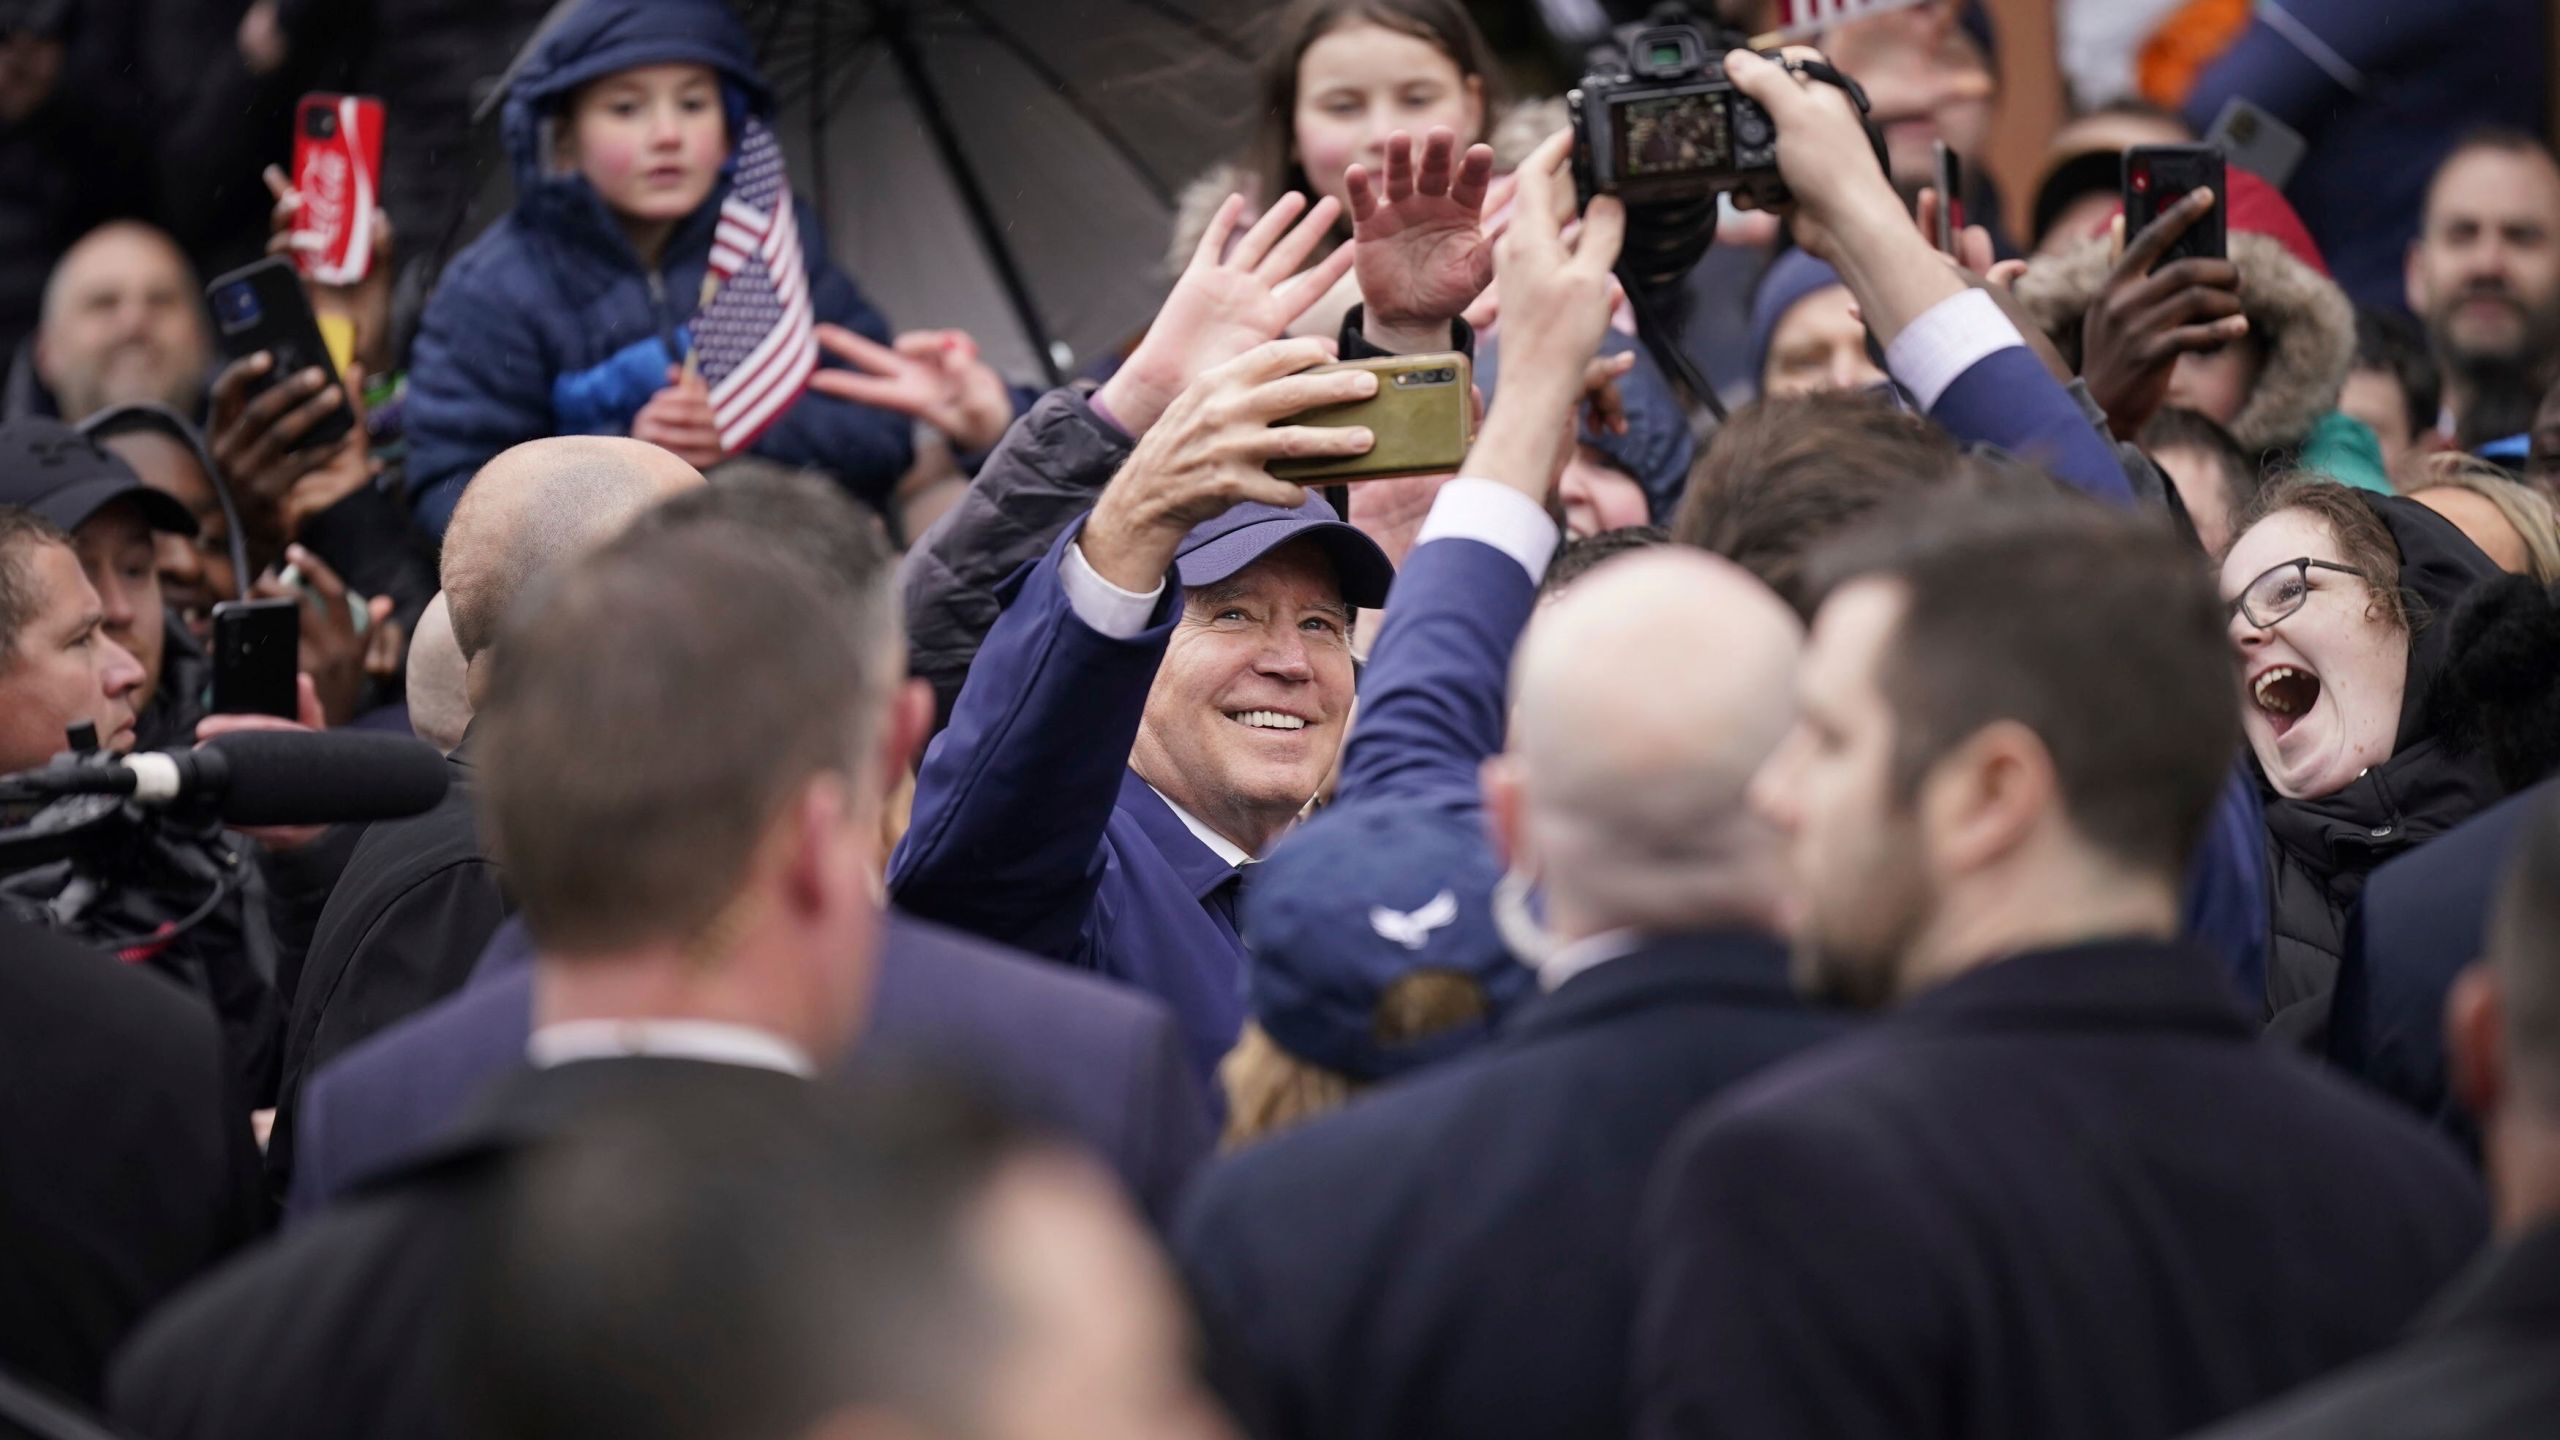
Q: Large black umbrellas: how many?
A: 1